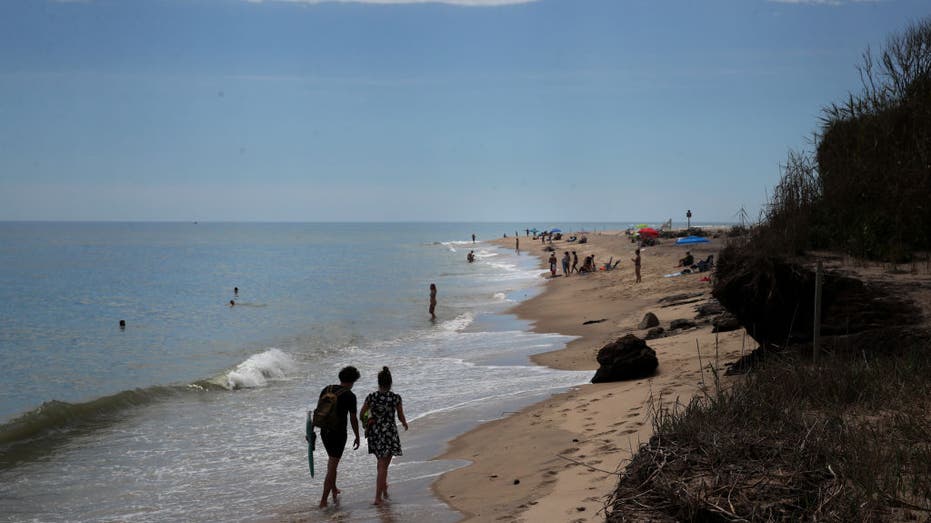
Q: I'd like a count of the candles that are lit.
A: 0